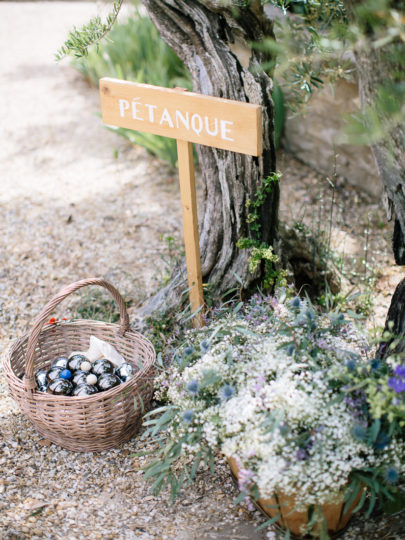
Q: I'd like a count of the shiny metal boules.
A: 10